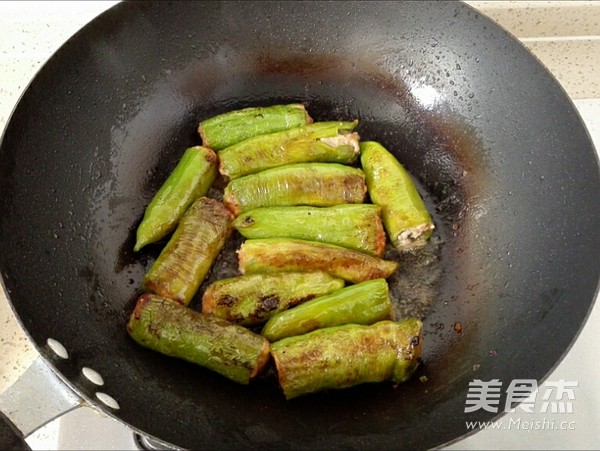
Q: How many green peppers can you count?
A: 12